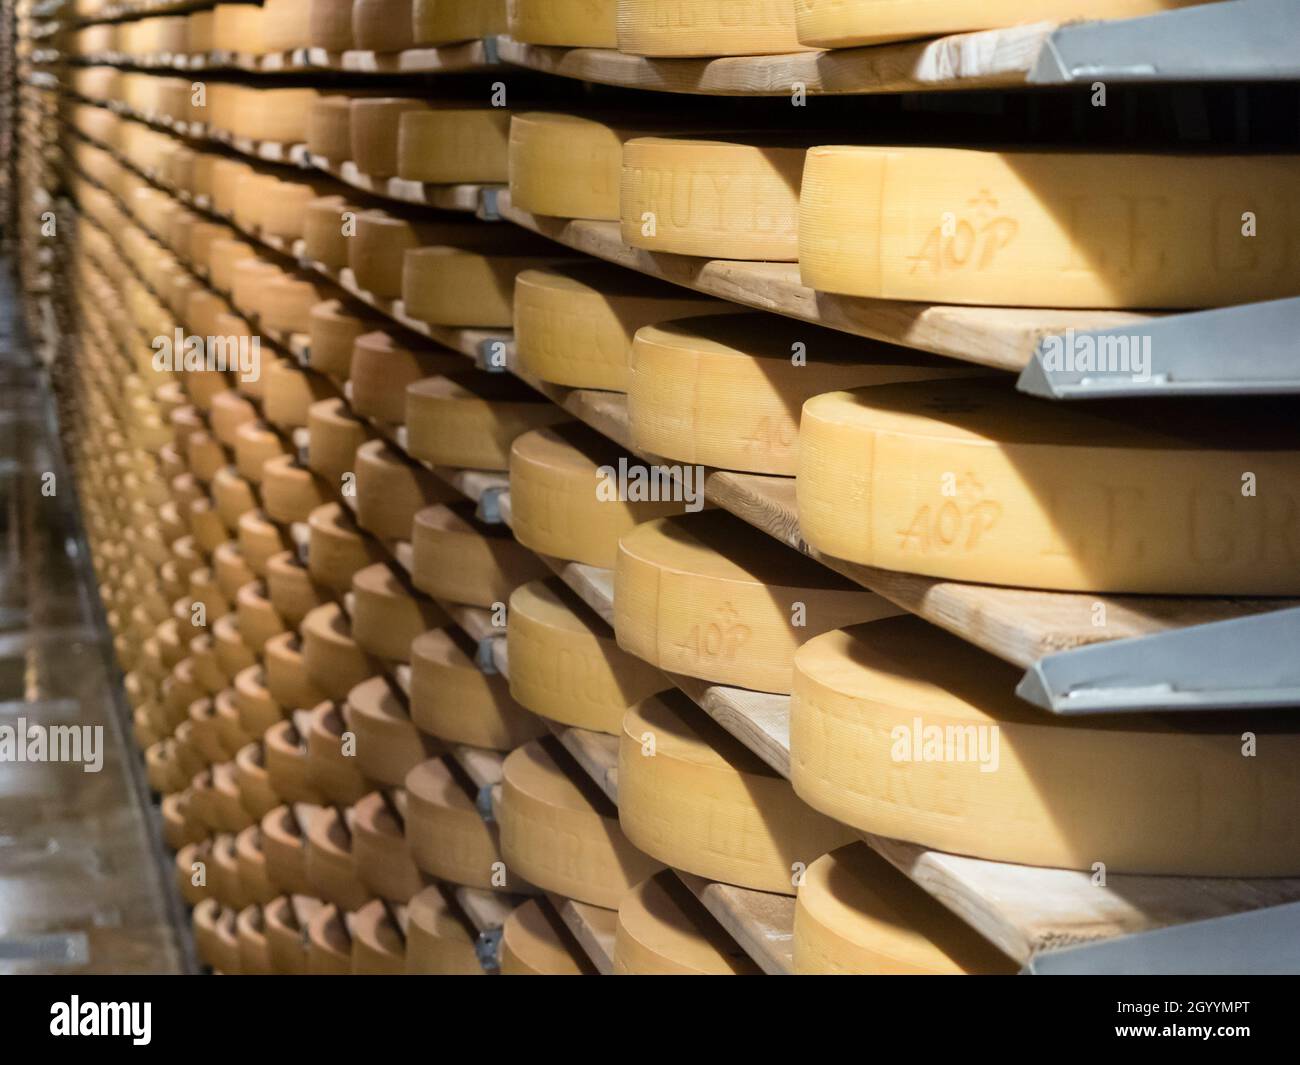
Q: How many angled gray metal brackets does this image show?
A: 4